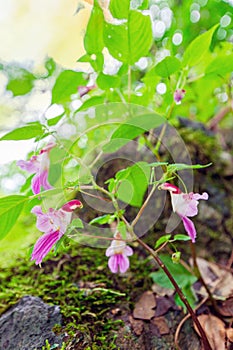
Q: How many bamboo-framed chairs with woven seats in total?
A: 0